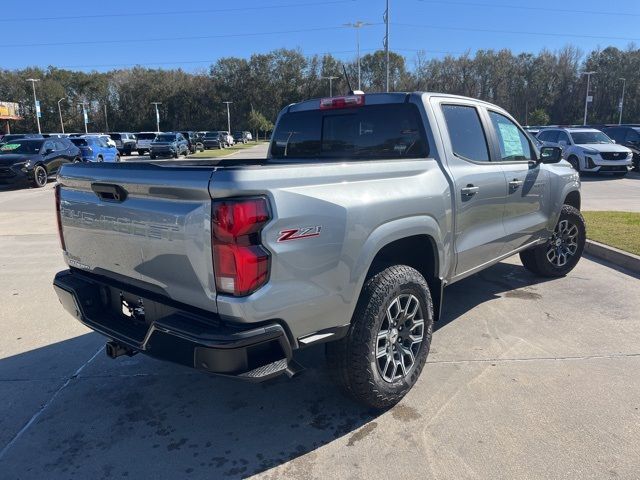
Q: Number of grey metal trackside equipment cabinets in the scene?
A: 0